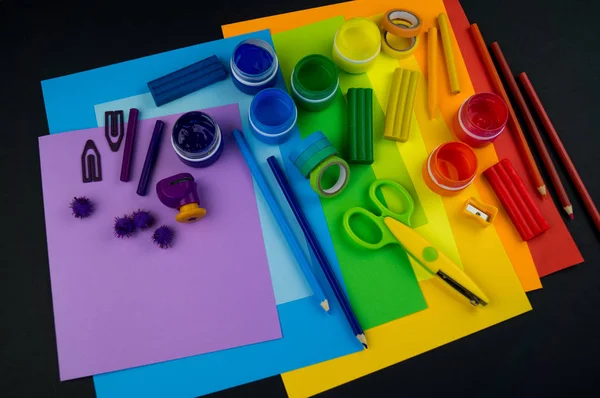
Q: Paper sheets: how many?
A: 9